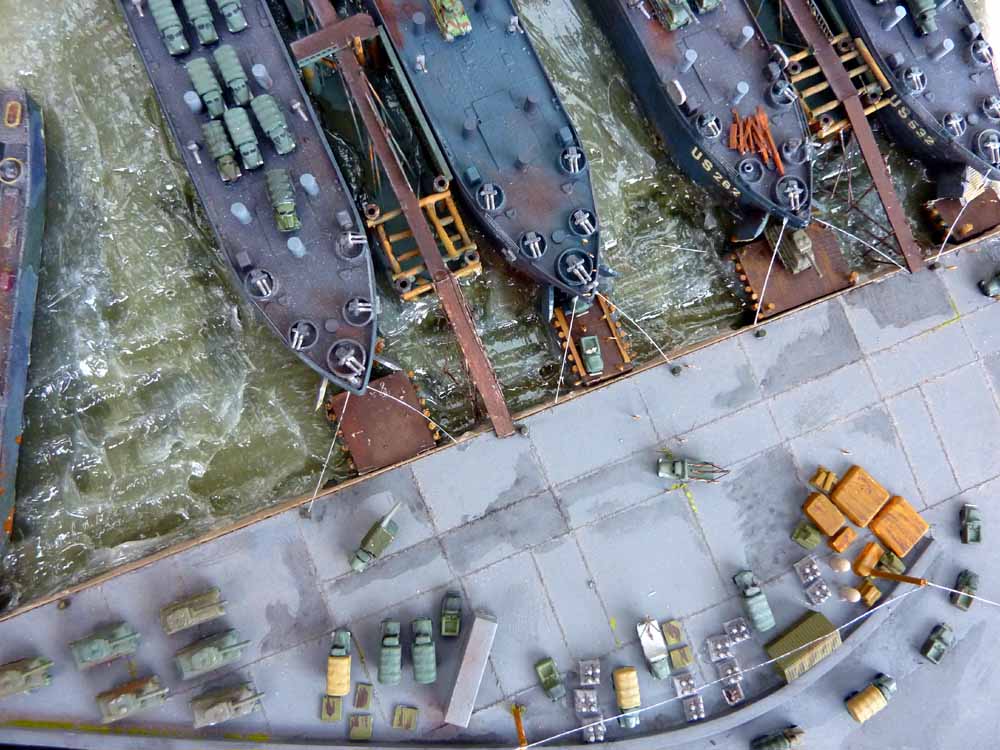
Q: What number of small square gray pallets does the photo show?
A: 11